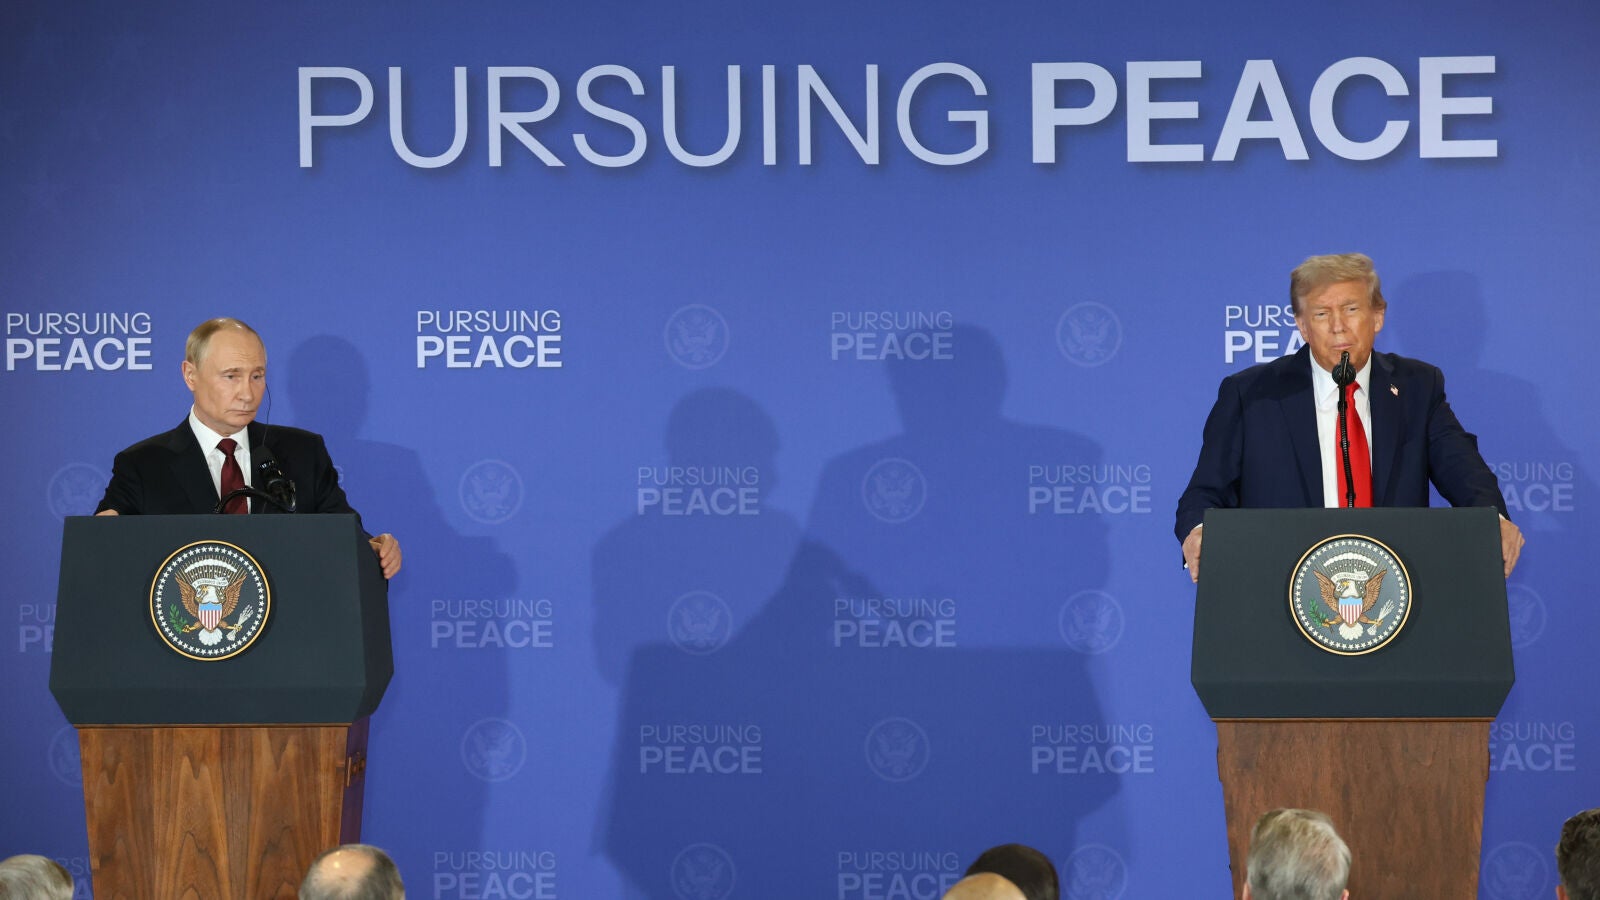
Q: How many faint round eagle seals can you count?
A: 14